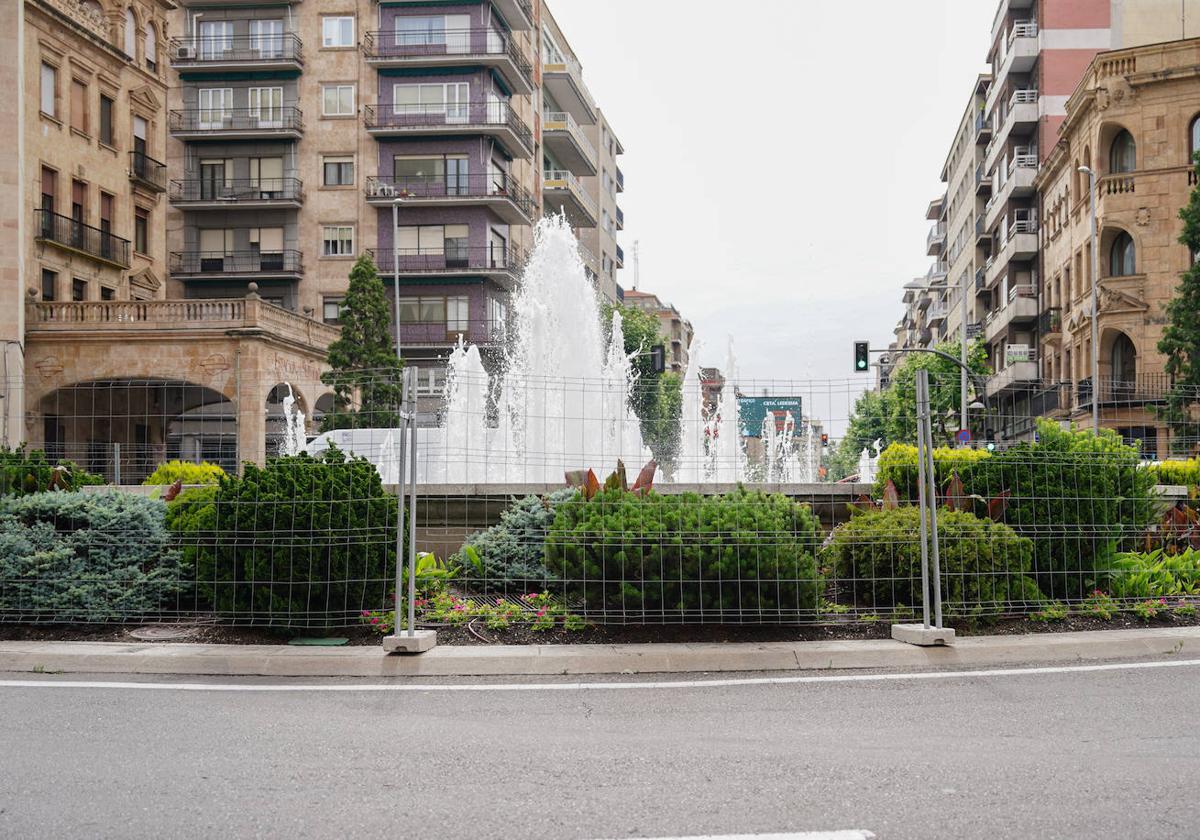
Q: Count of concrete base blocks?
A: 2